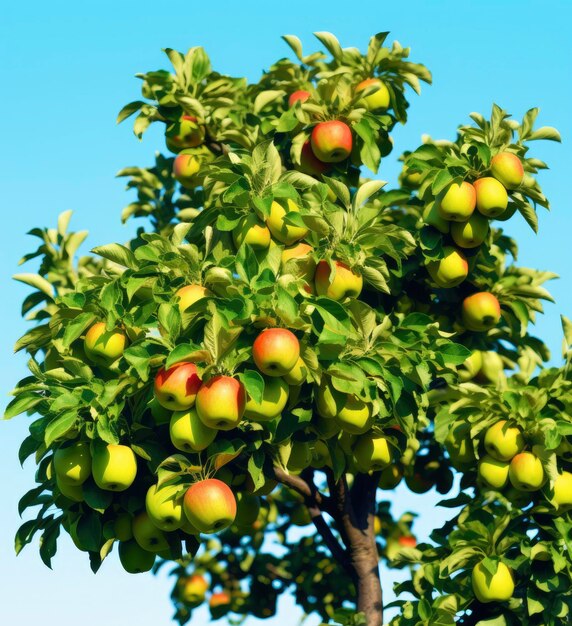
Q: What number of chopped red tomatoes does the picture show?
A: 0